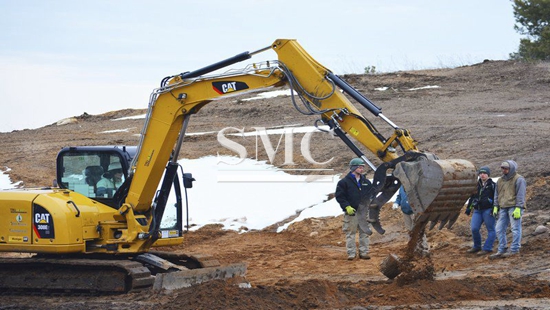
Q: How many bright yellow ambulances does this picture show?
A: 0